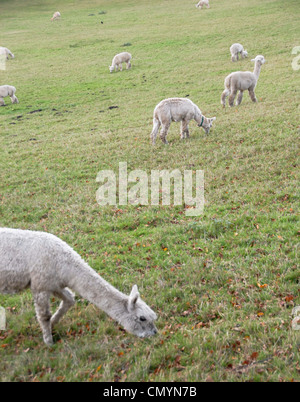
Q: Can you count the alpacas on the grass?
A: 9